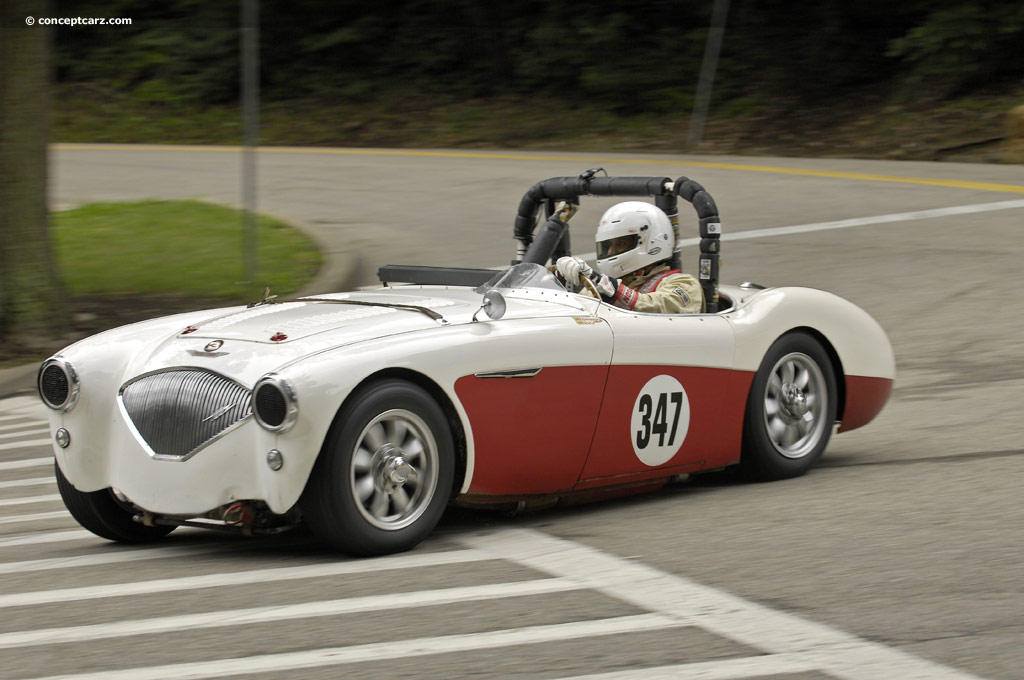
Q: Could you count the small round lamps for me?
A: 2